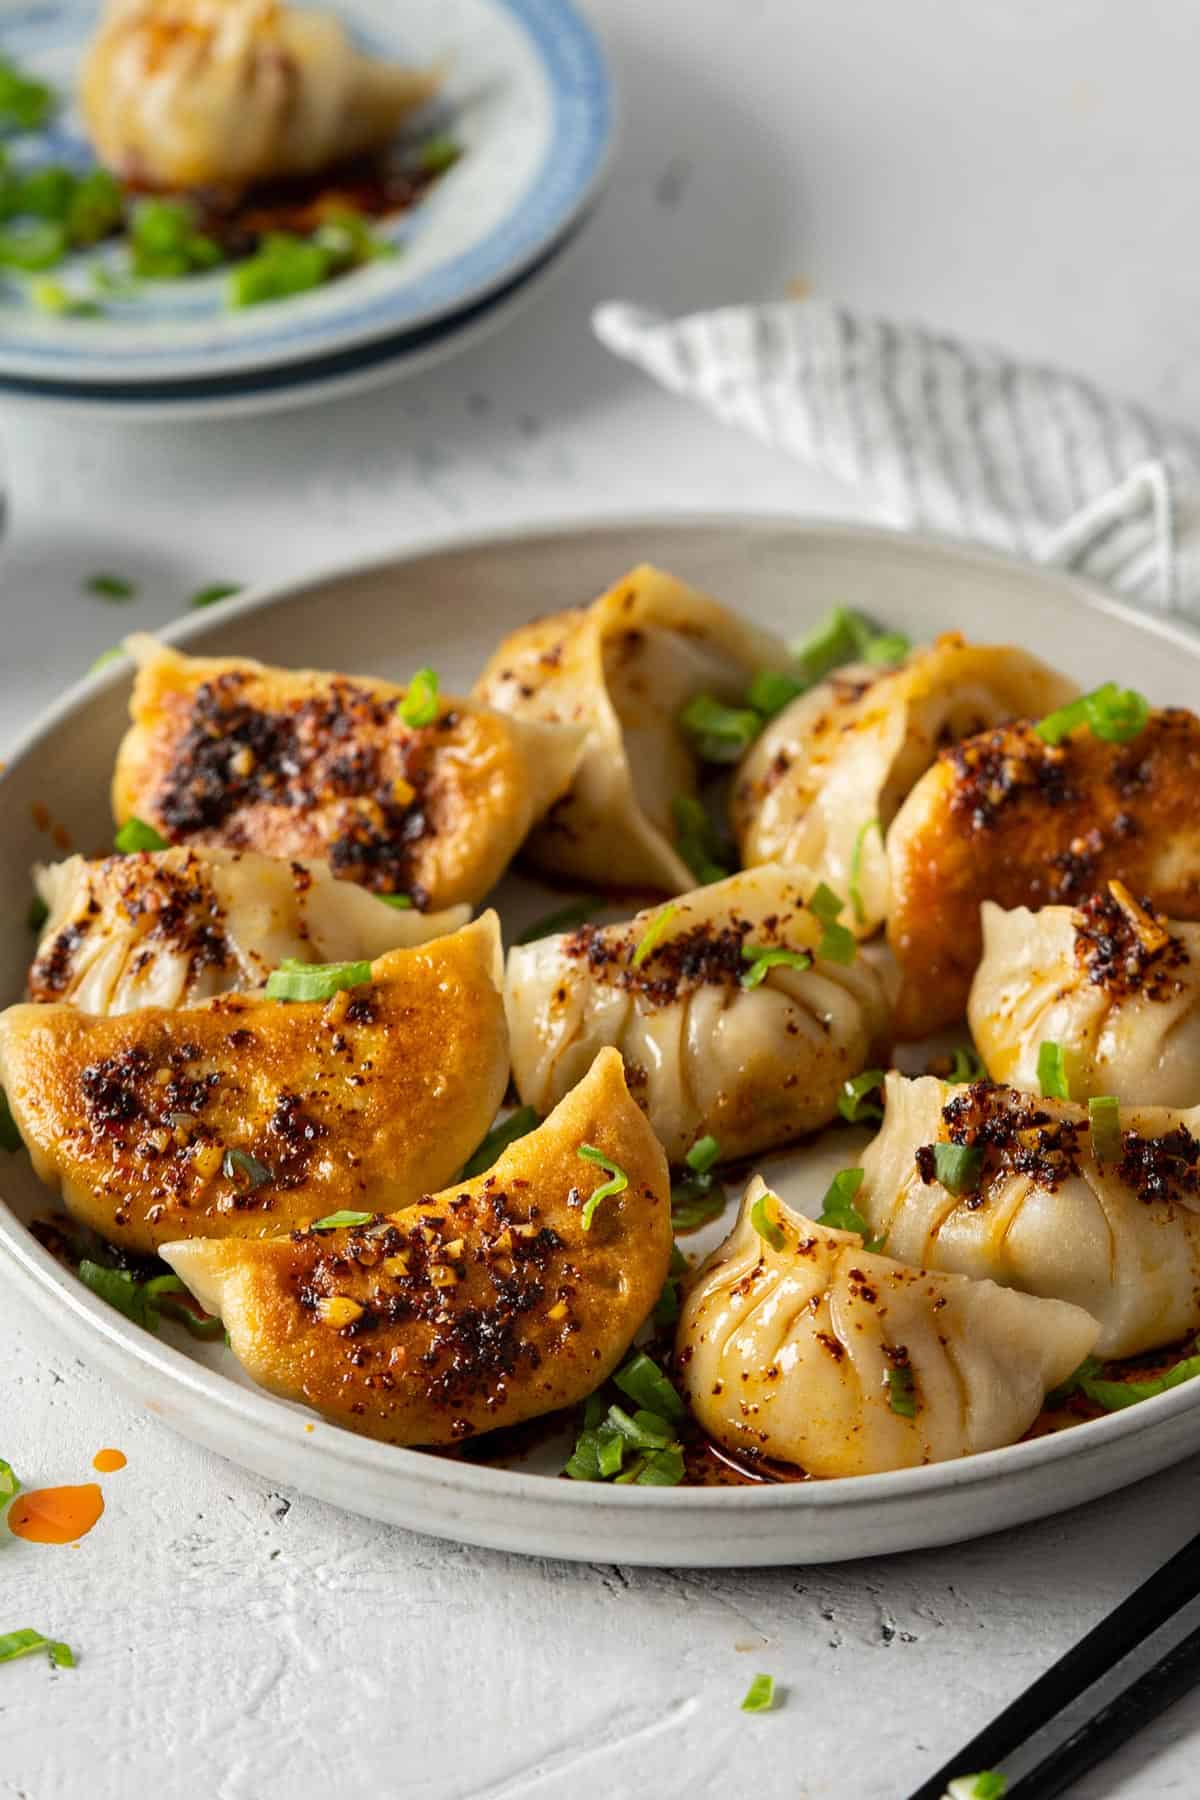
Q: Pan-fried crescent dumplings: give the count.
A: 4